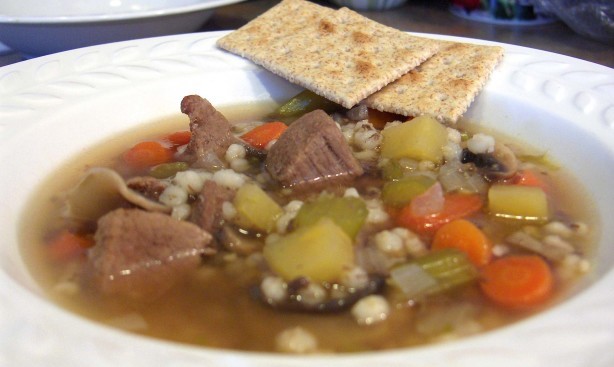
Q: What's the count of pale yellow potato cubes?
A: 4